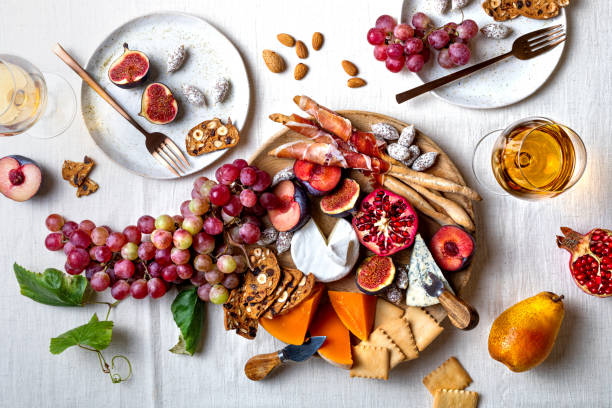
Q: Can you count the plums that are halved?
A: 4